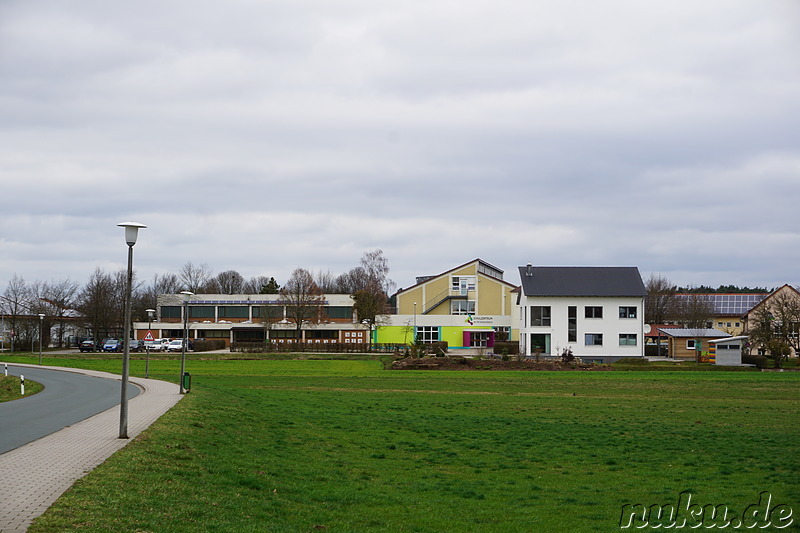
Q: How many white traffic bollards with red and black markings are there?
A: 2